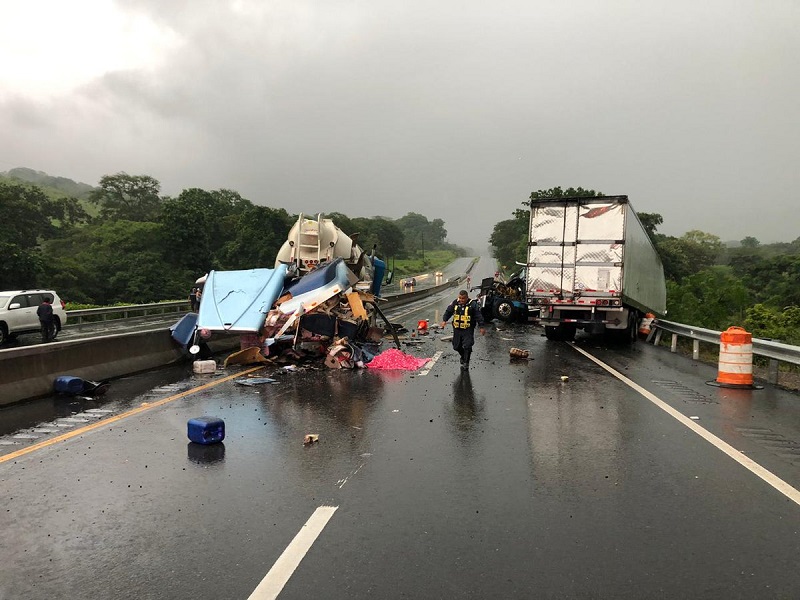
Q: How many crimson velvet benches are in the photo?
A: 0